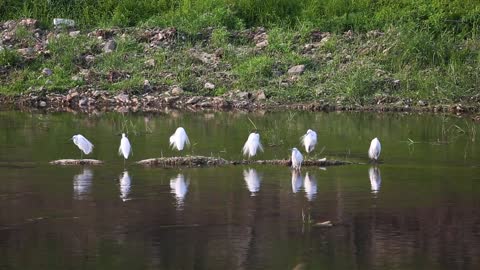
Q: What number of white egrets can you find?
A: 7